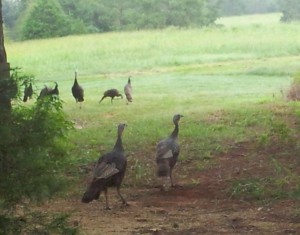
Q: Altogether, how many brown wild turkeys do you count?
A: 8